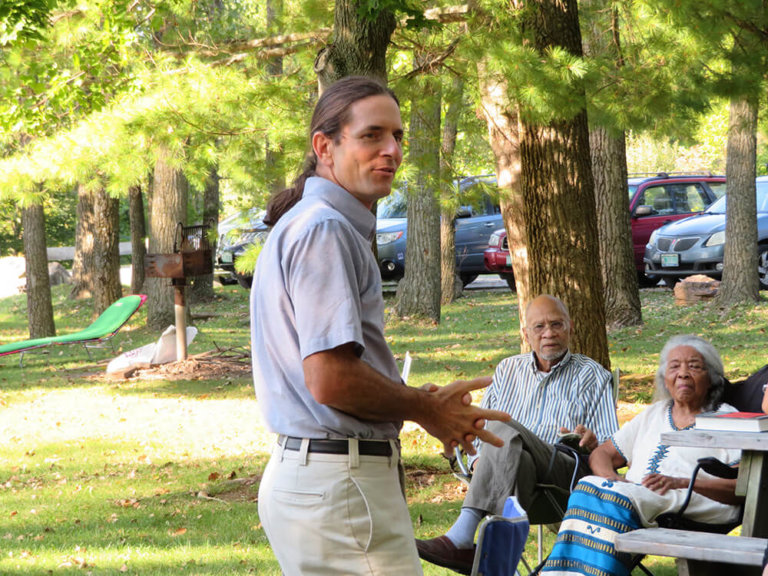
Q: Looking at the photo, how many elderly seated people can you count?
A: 2